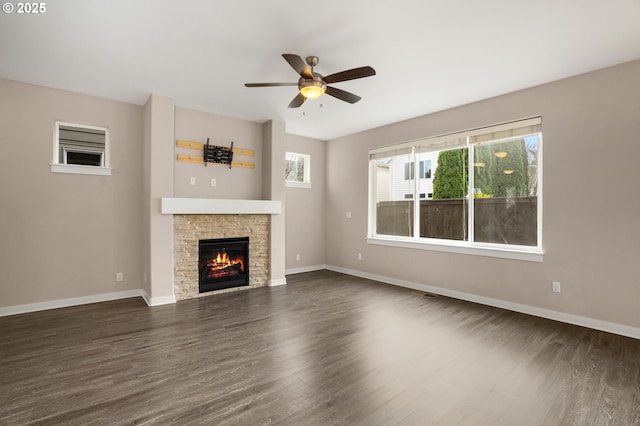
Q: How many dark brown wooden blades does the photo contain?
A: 5